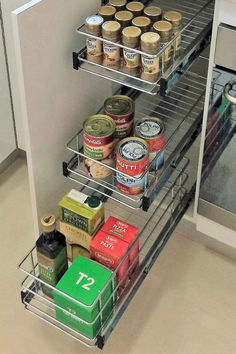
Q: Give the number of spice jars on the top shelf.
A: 12